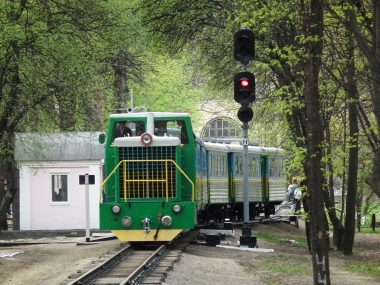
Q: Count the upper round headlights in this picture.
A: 1